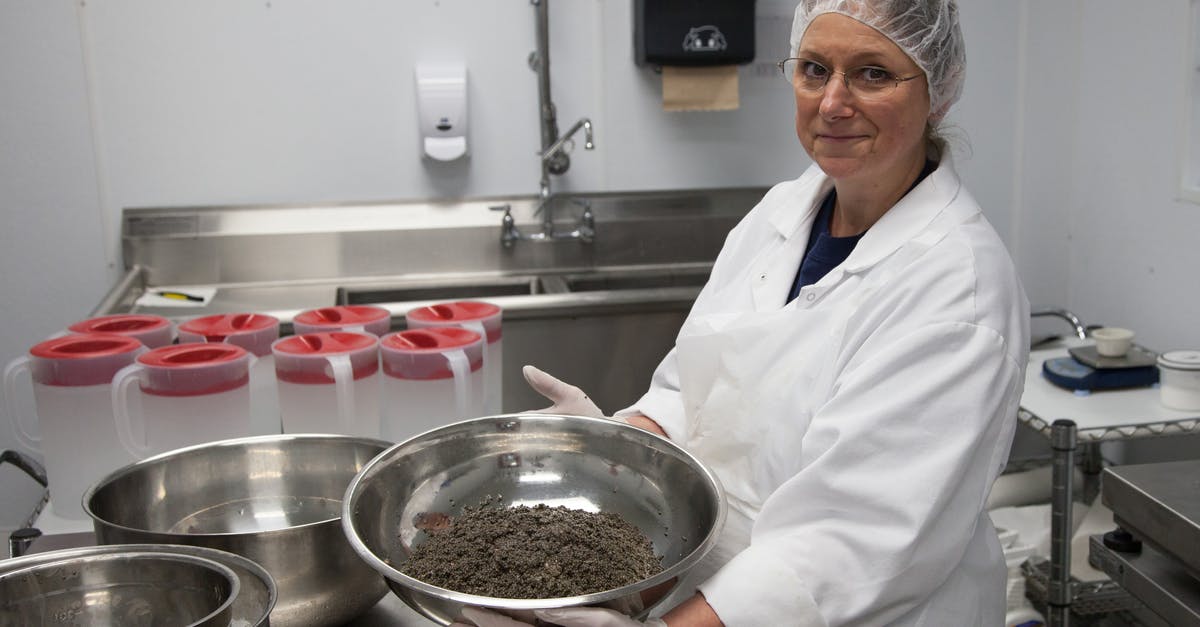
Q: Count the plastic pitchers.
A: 8